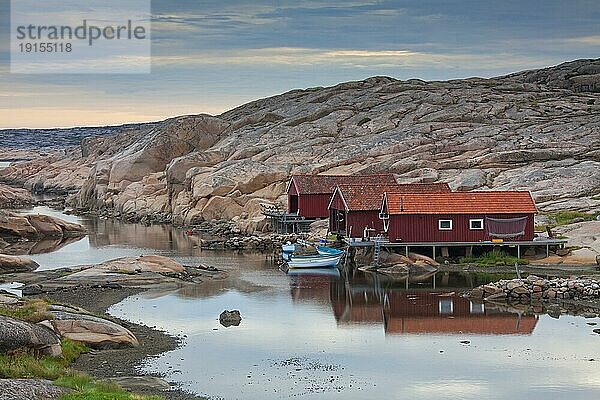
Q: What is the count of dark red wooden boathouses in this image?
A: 3